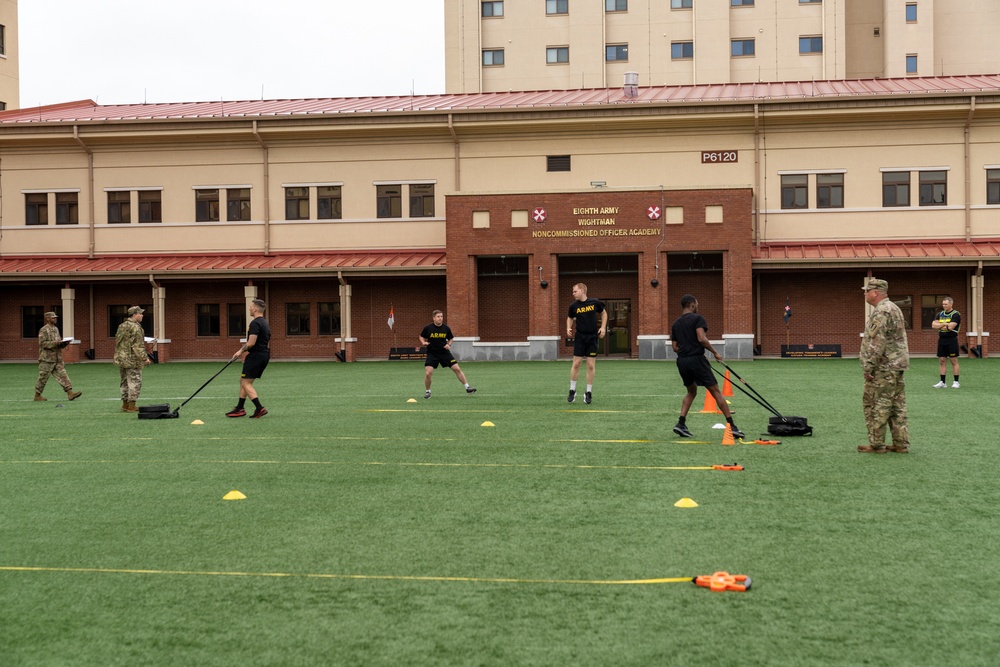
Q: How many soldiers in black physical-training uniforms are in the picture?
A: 5